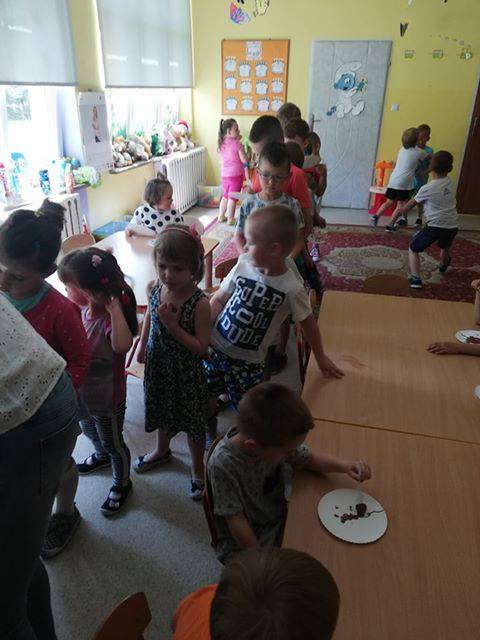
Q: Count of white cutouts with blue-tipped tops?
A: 12